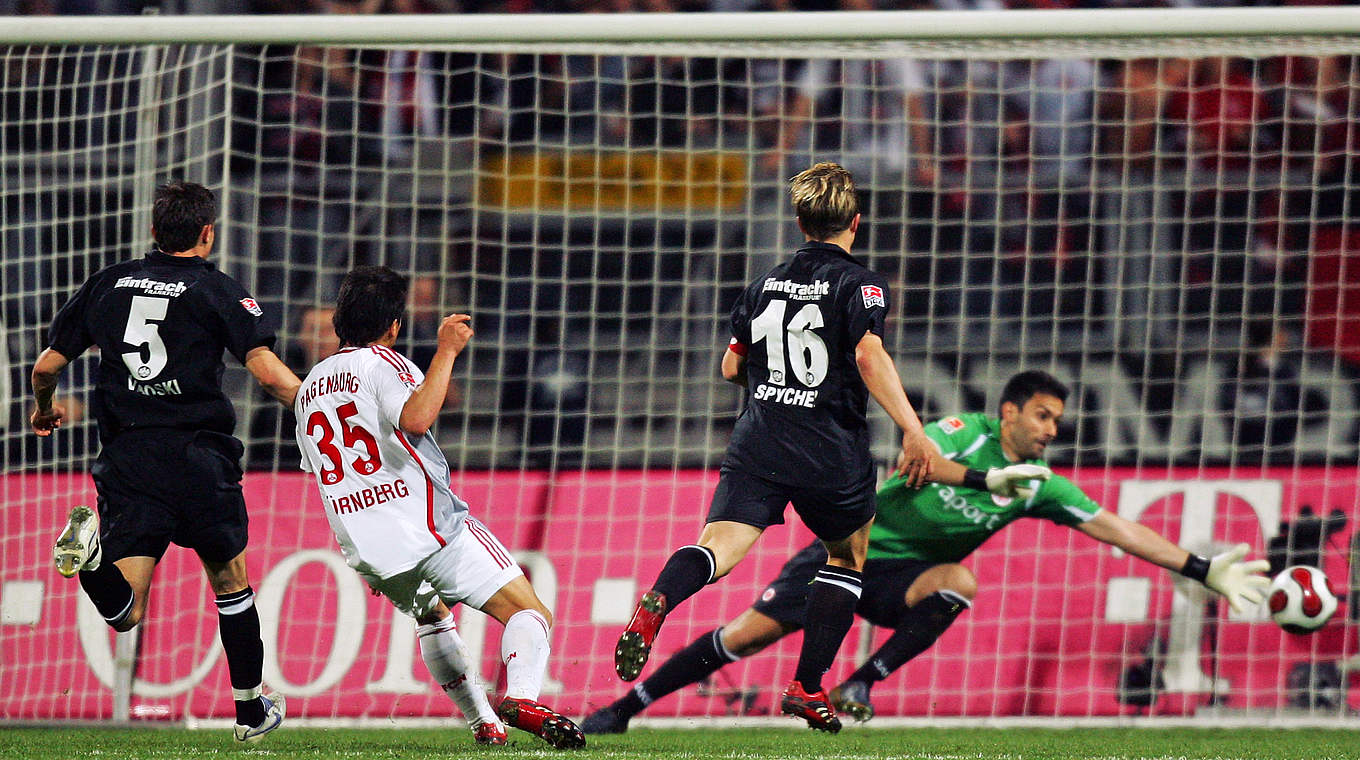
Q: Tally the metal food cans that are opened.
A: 0